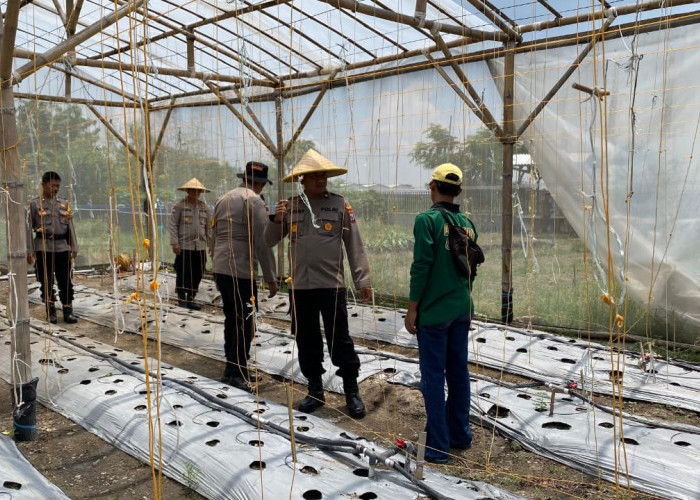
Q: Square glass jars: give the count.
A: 0